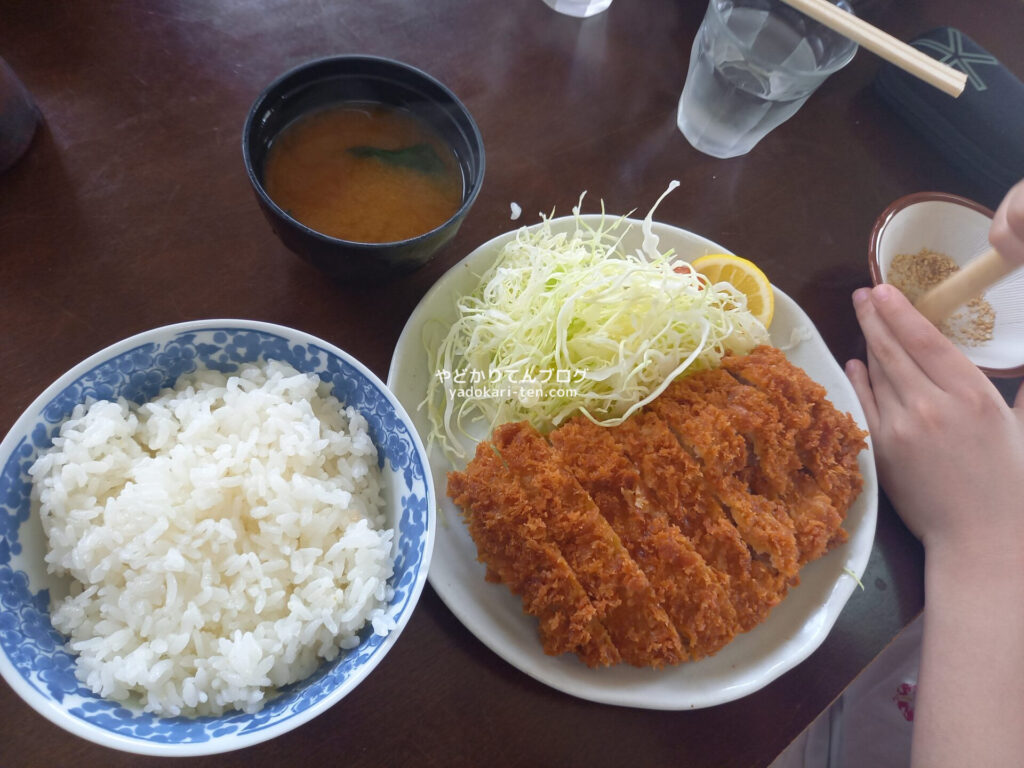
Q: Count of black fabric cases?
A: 1